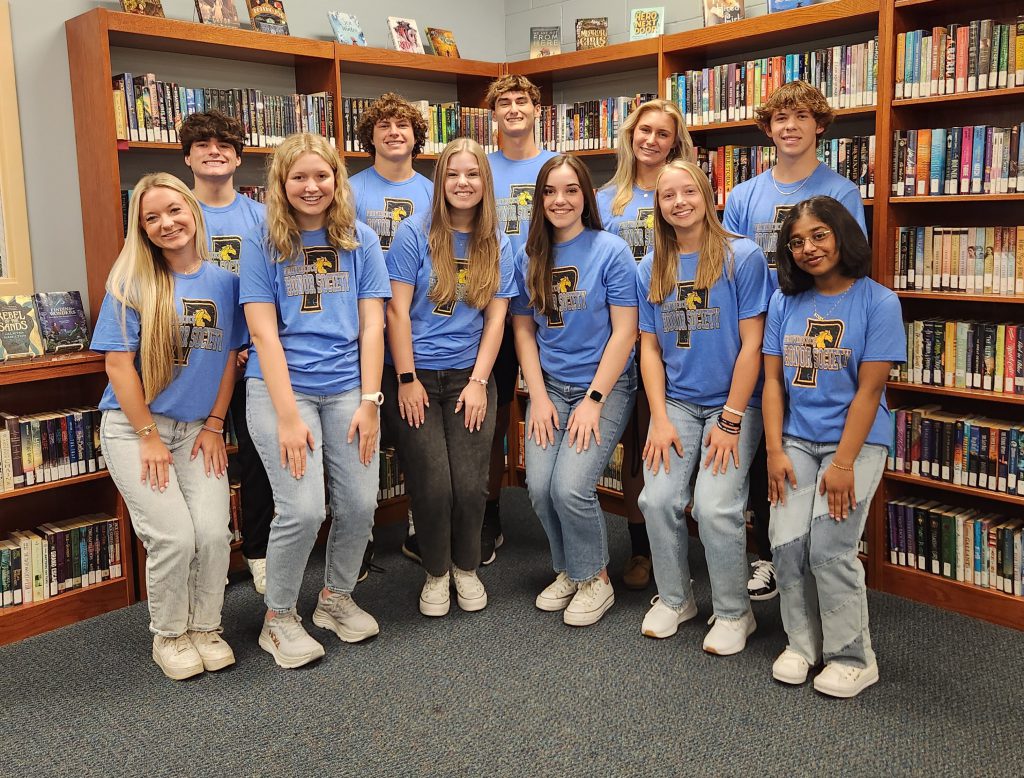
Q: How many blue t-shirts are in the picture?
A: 11